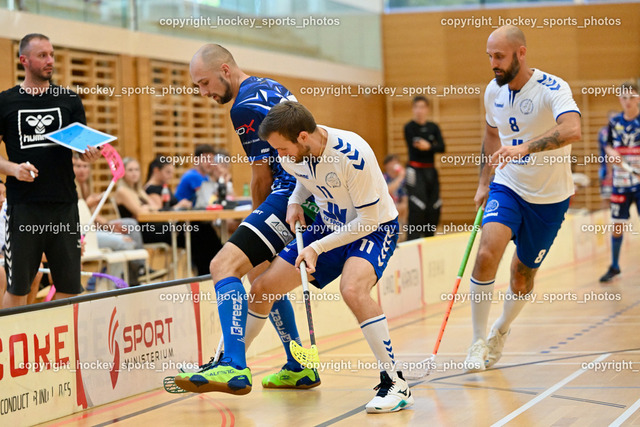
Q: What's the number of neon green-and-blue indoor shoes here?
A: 2